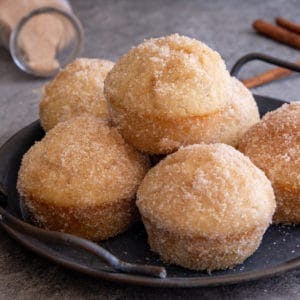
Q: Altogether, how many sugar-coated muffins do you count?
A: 6